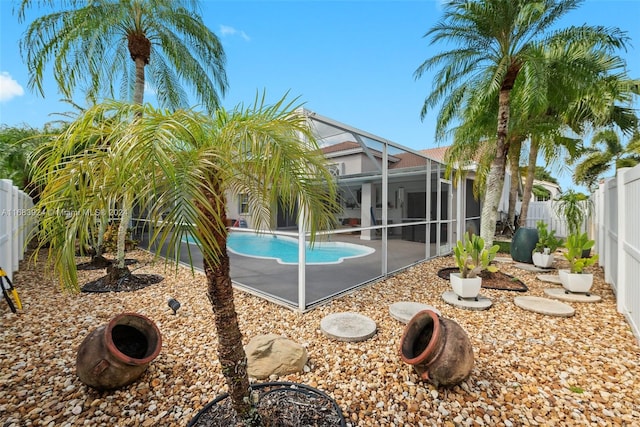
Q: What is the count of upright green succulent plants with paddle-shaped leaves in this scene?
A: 3